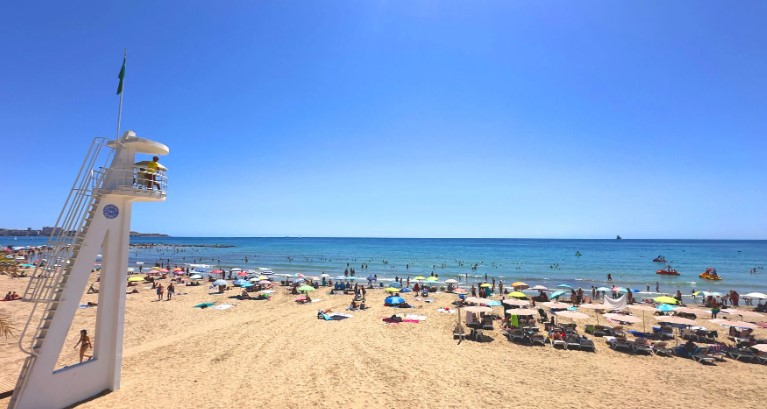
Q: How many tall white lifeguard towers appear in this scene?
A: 1